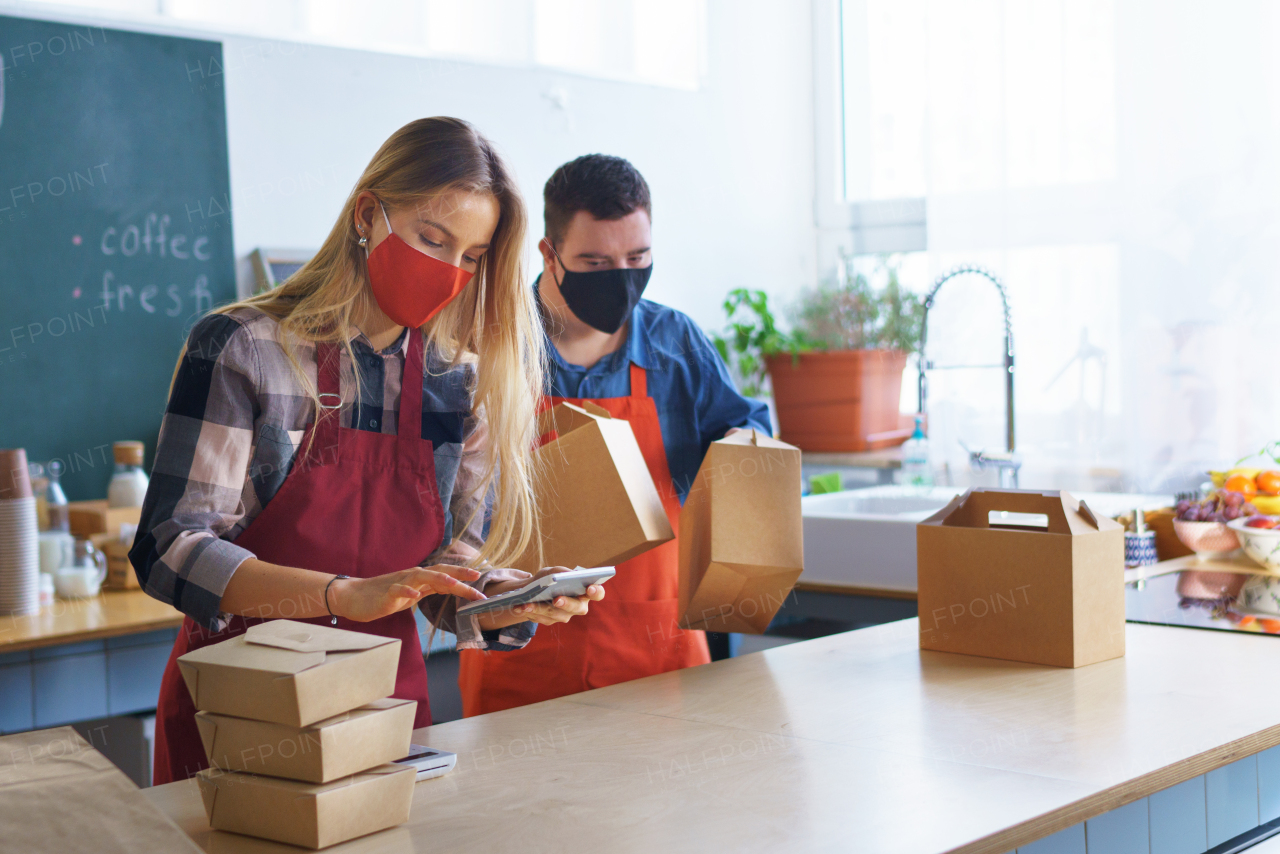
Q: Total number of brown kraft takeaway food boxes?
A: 6